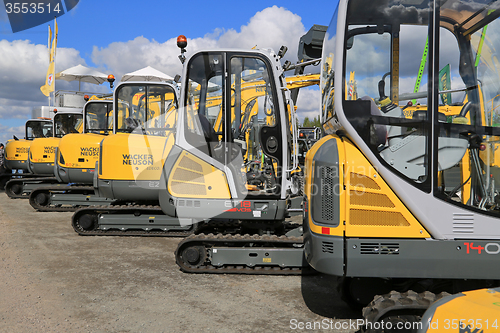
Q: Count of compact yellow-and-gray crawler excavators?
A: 6